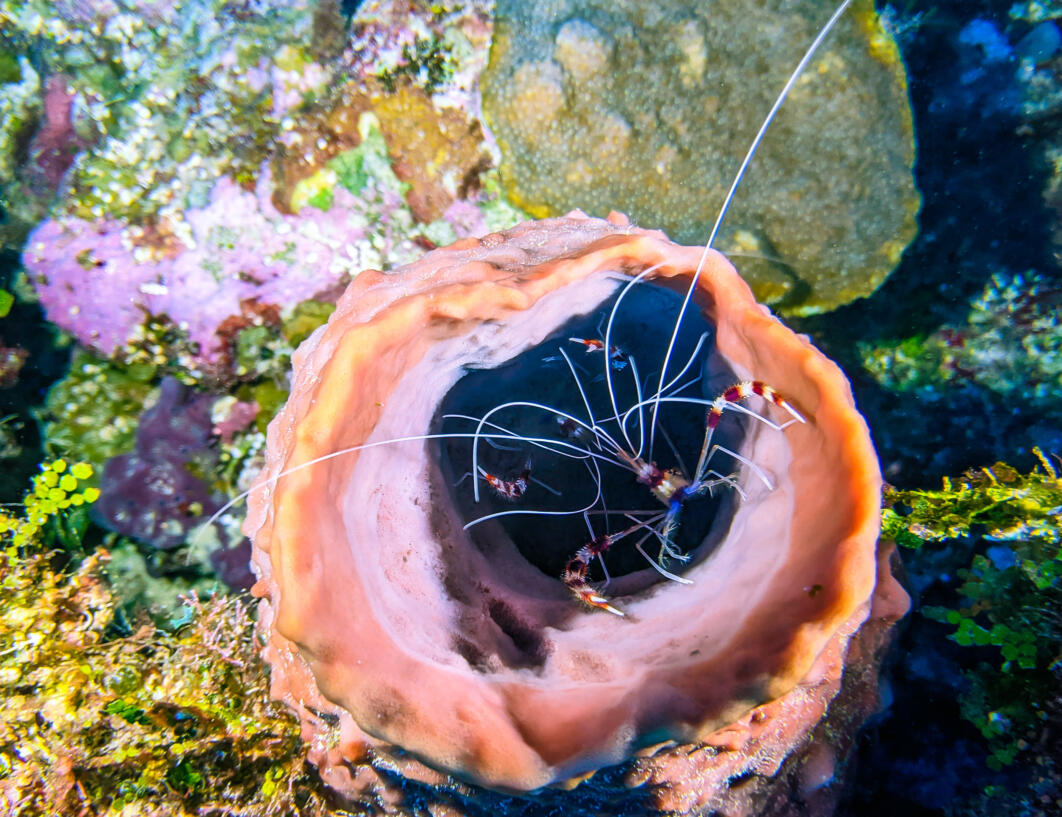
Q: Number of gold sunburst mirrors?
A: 0